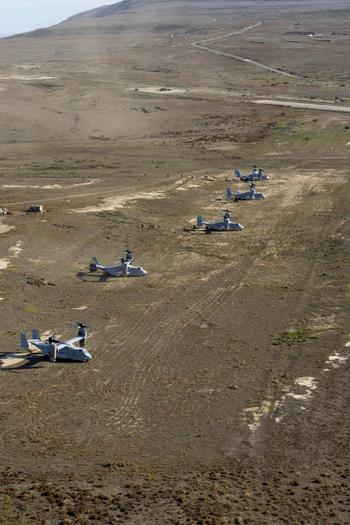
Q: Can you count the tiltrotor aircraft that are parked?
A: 5